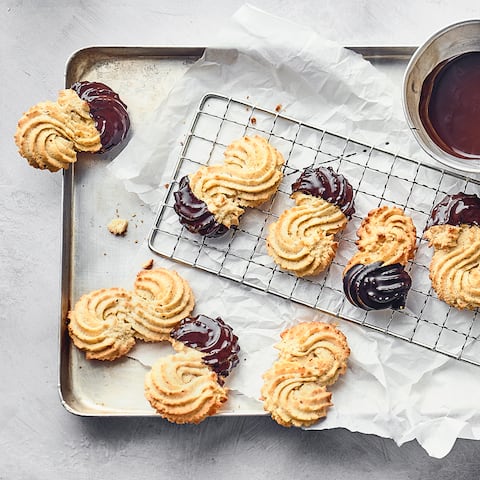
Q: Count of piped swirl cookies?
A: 8